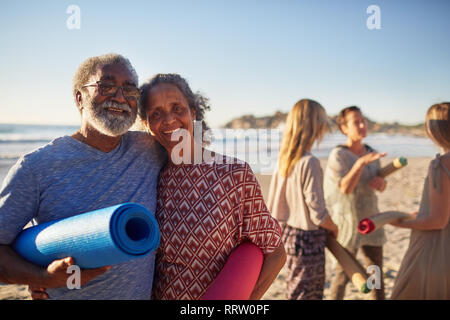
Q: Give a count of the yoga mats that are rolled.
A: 5